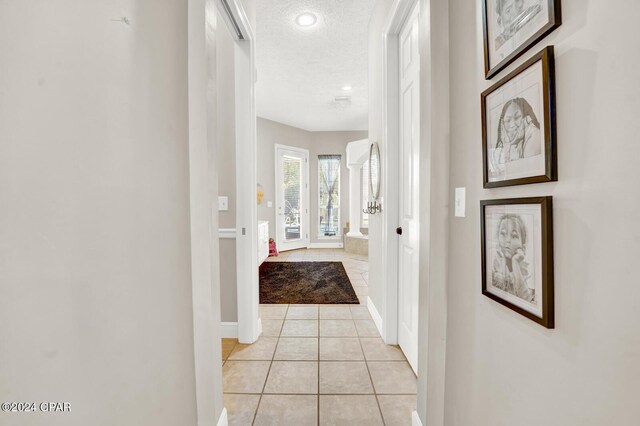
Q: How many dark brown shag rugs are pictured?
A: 1